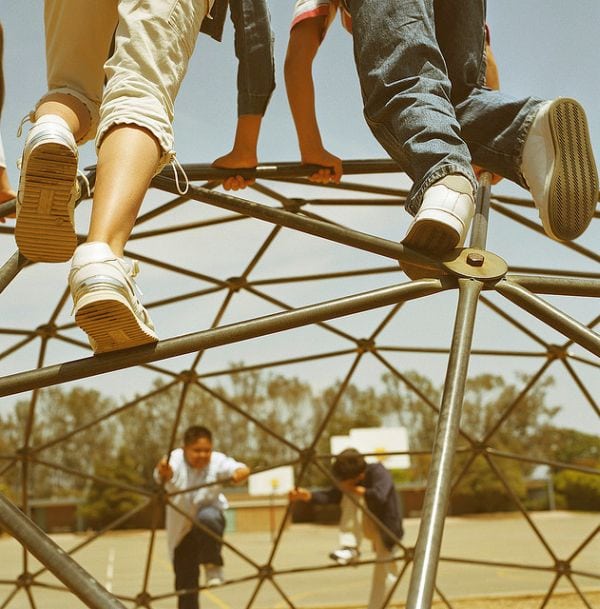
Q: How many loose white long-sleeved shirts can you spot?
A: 1